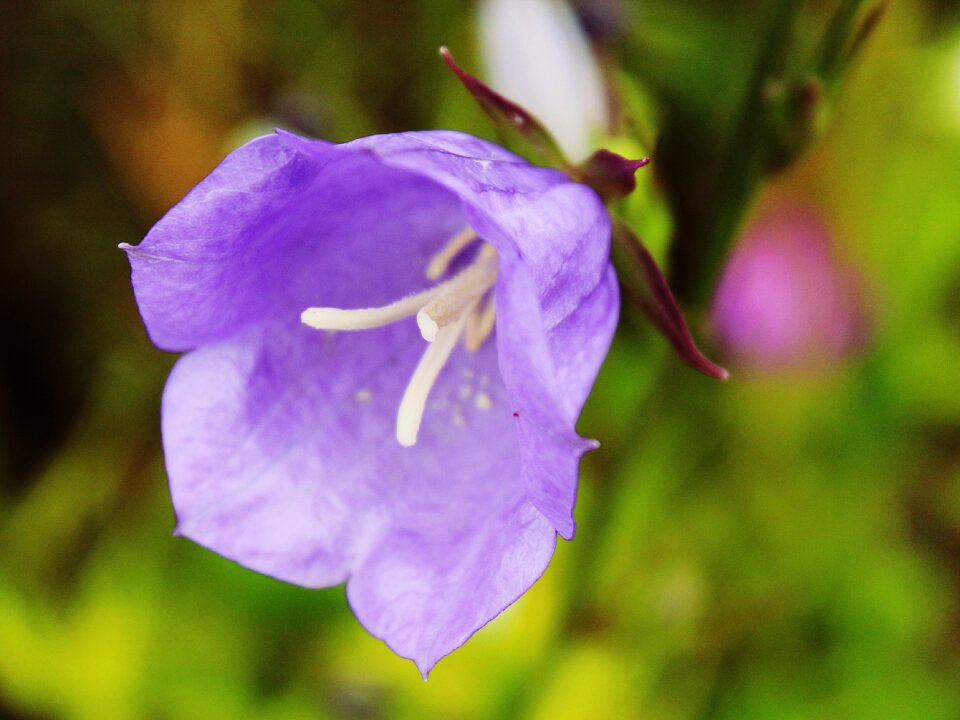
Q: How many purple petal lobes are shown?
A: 5